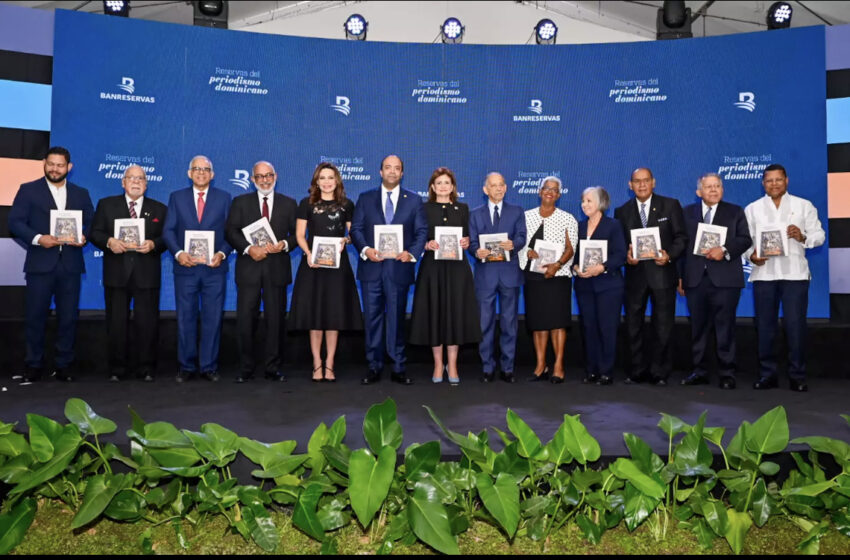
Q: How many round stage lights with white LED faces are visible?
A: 5